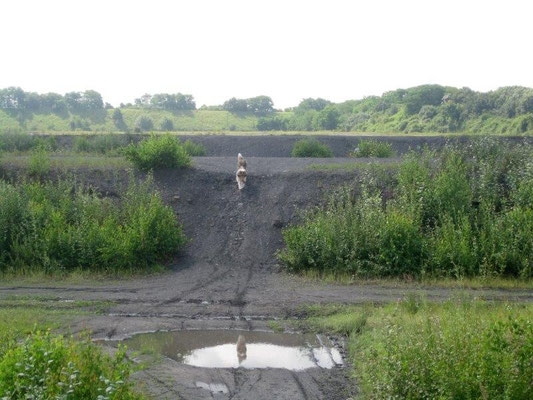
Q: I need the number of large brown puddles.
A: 1